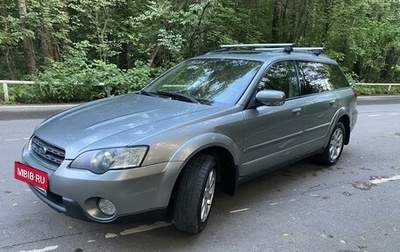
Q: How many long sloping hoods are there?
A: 1